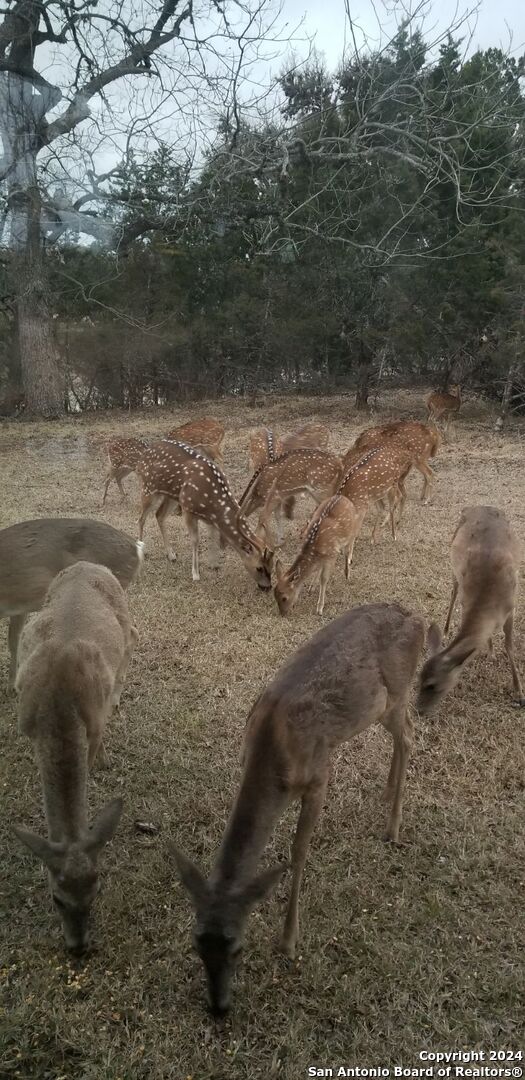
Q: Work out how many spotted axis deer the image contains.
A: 10